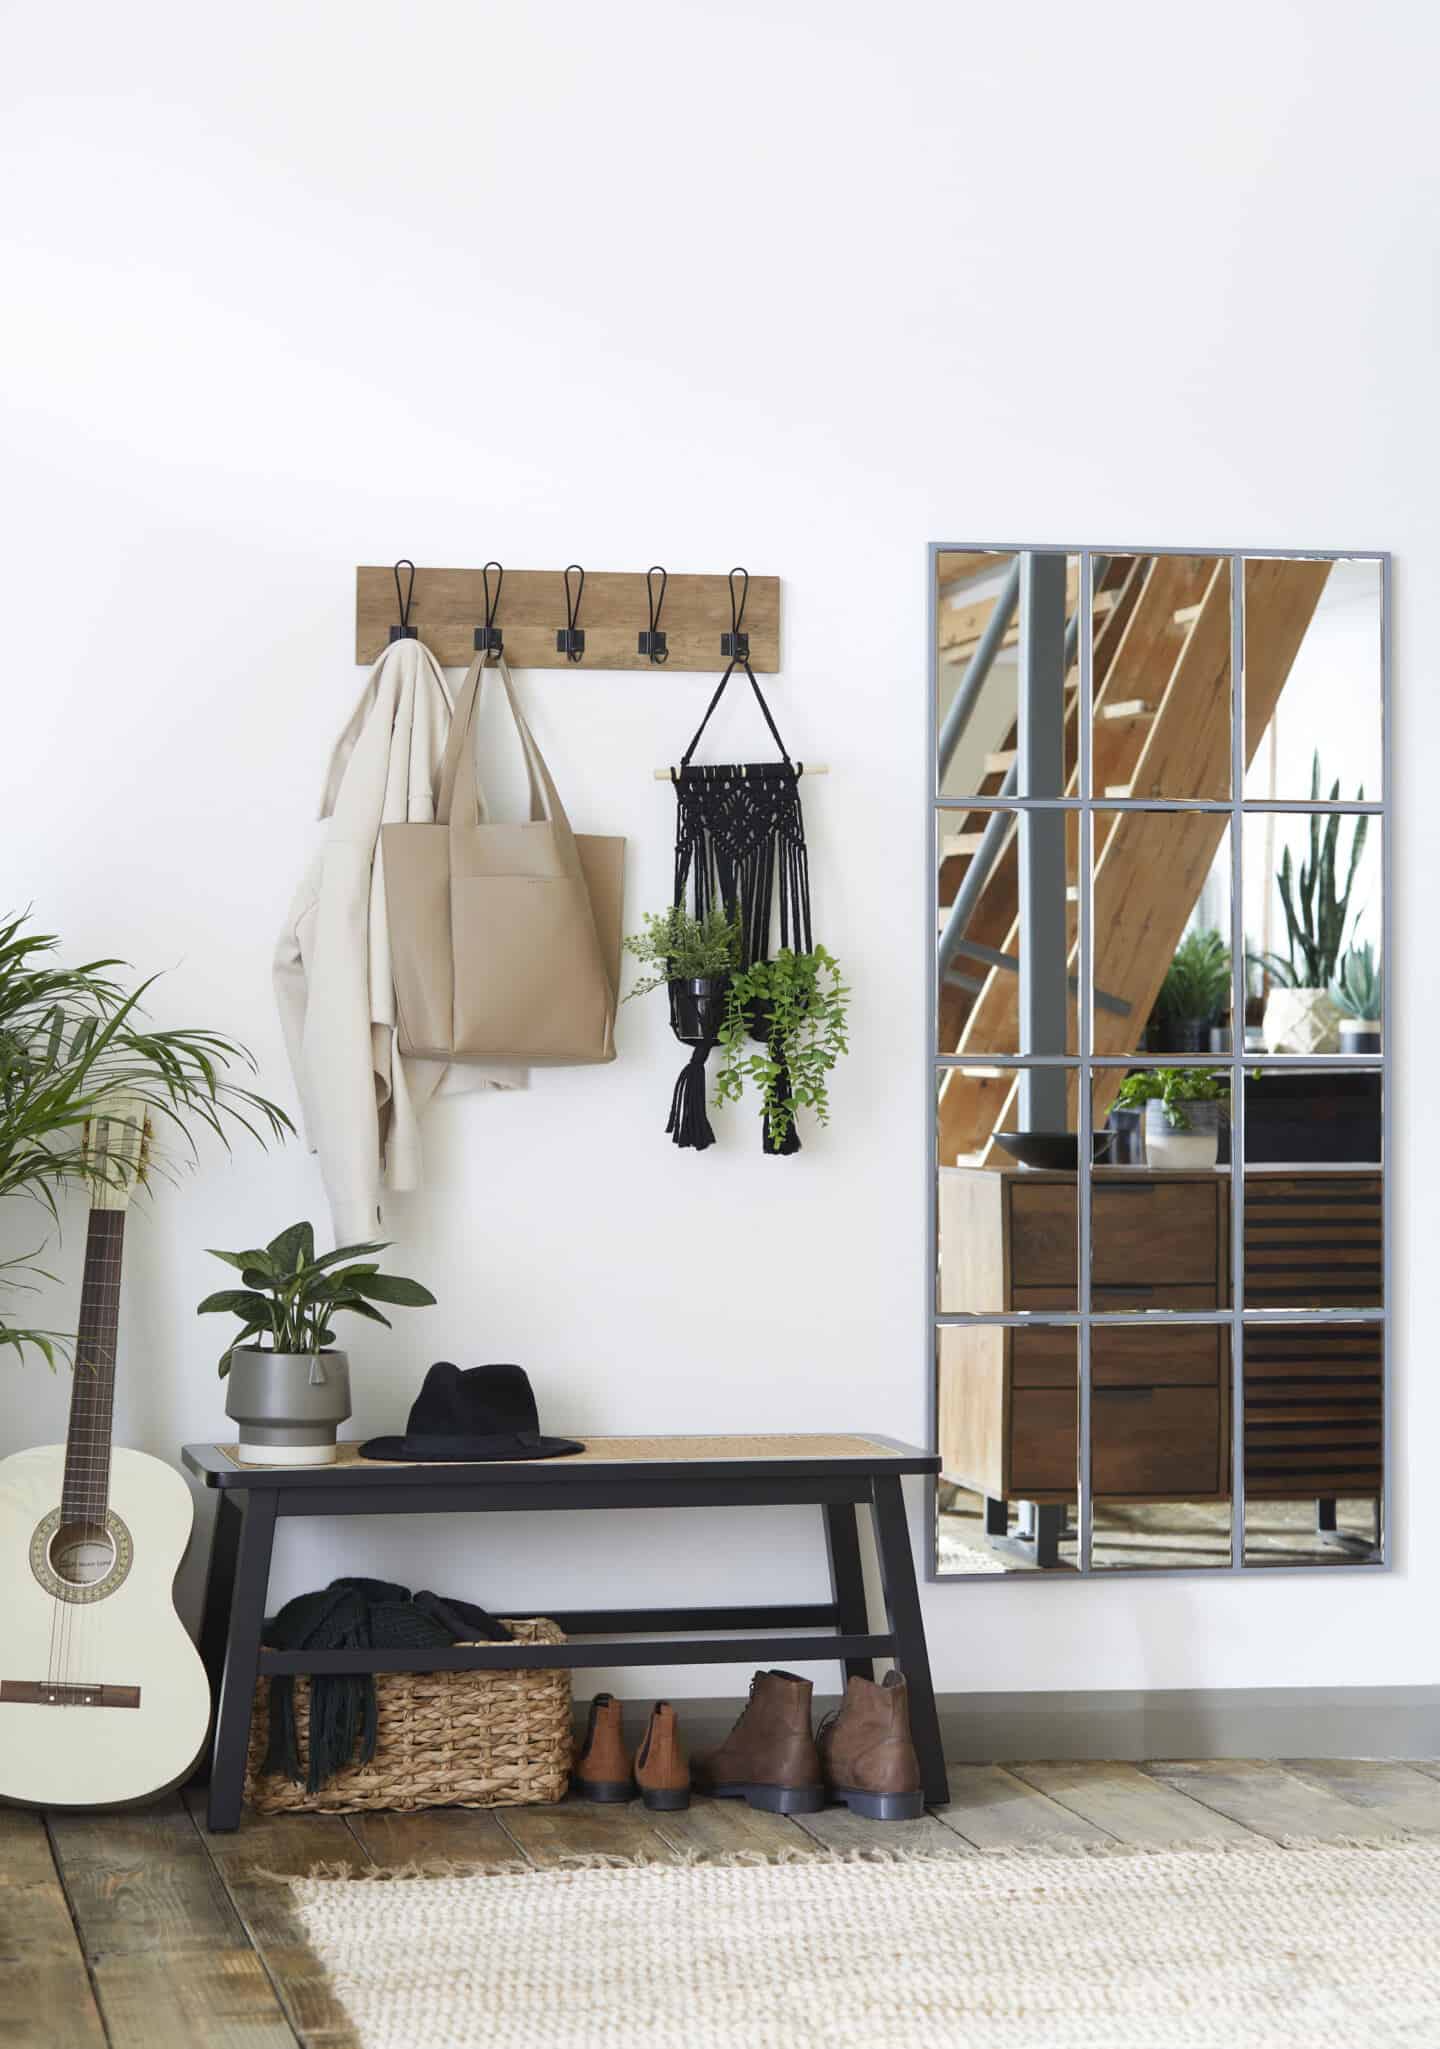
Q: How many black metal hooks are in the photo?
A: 5